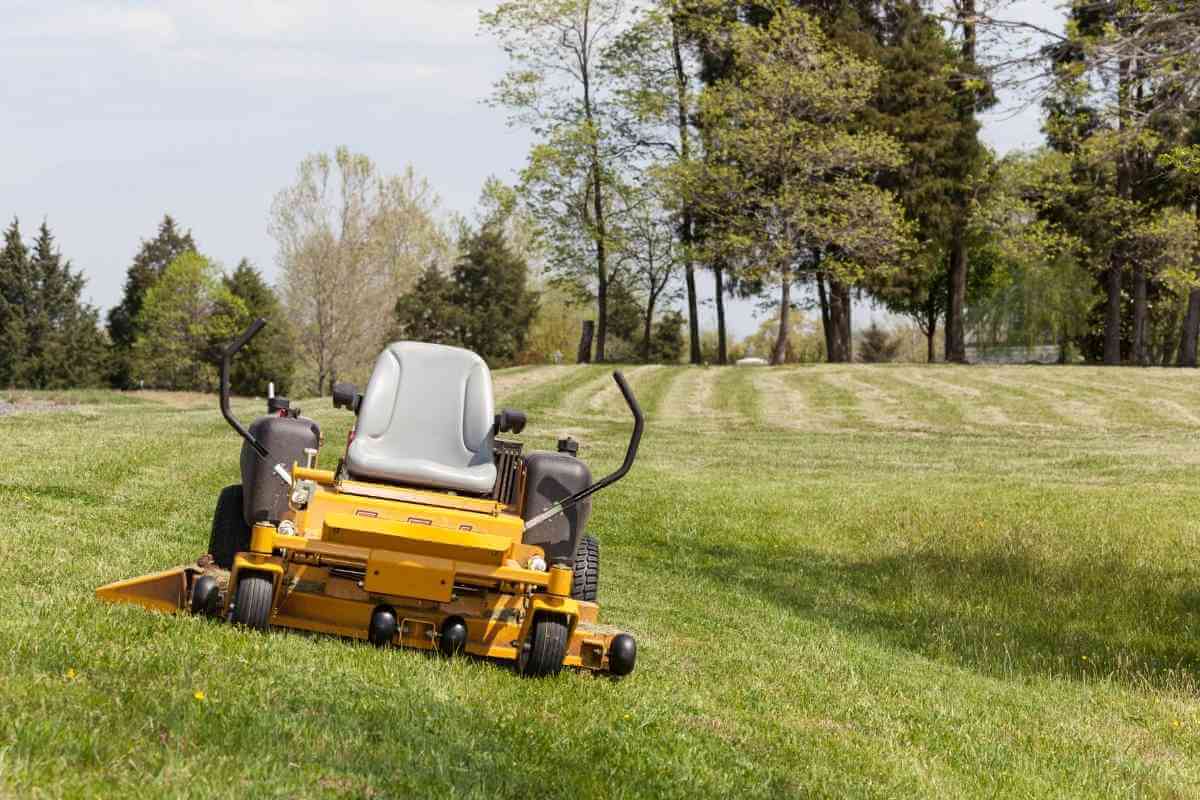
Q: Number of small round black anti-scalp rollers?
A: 4